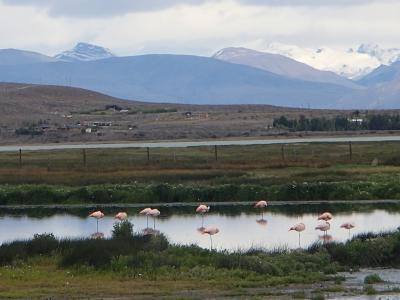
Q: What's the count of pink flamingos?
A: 11